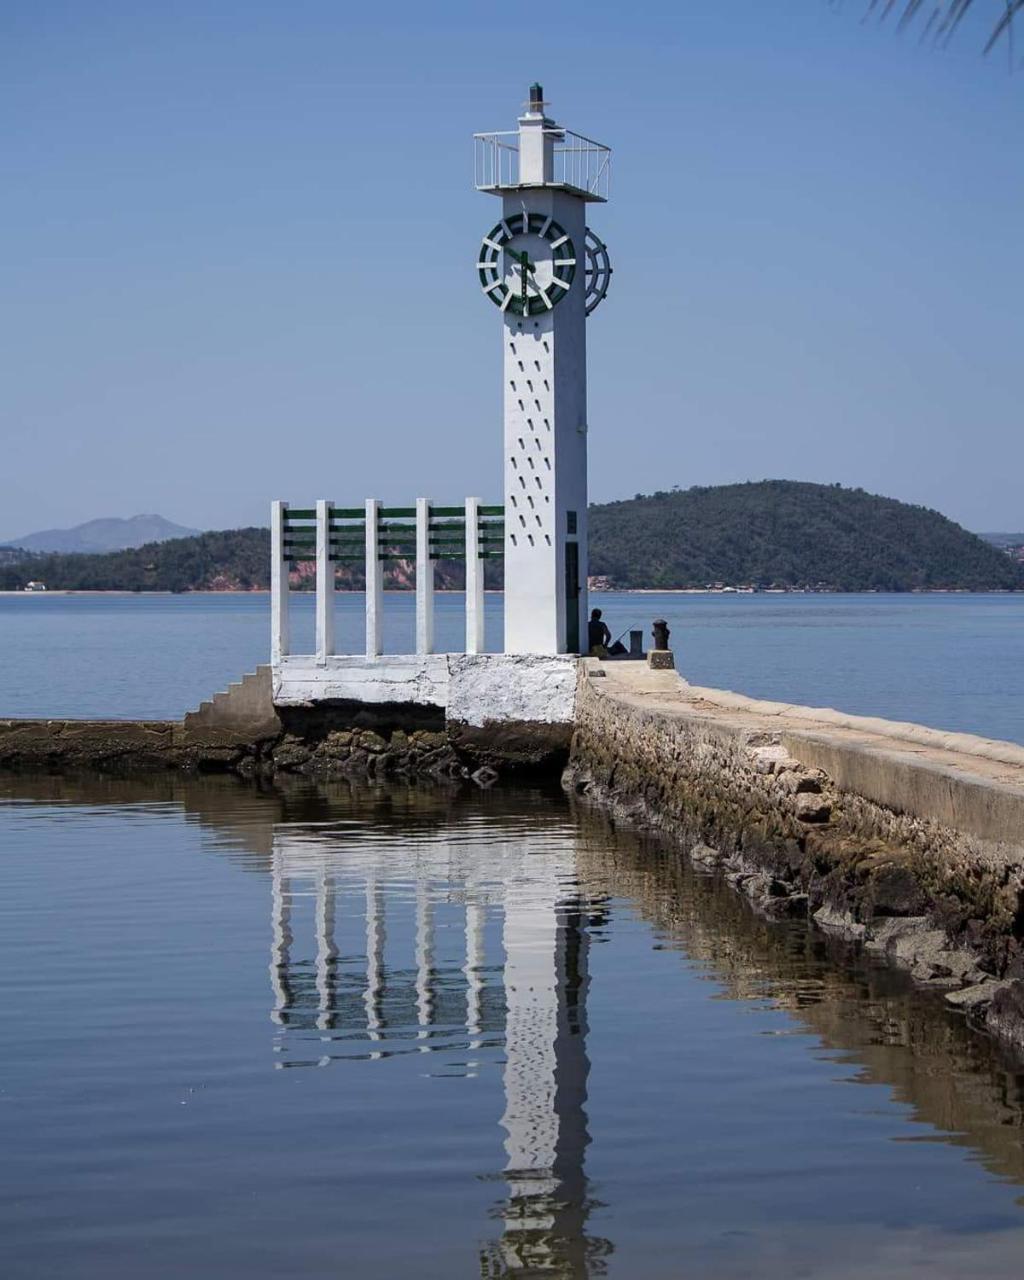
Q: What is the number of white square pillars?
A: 5